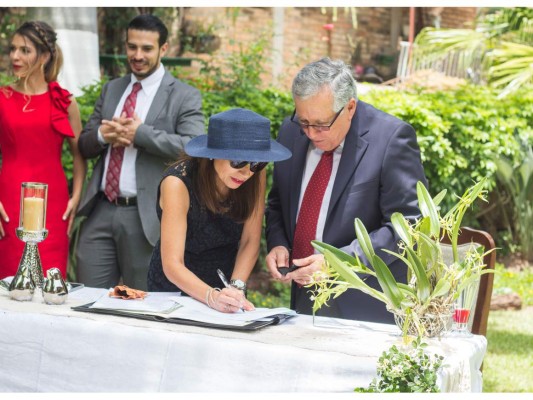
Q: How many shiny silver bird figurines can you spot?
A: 2